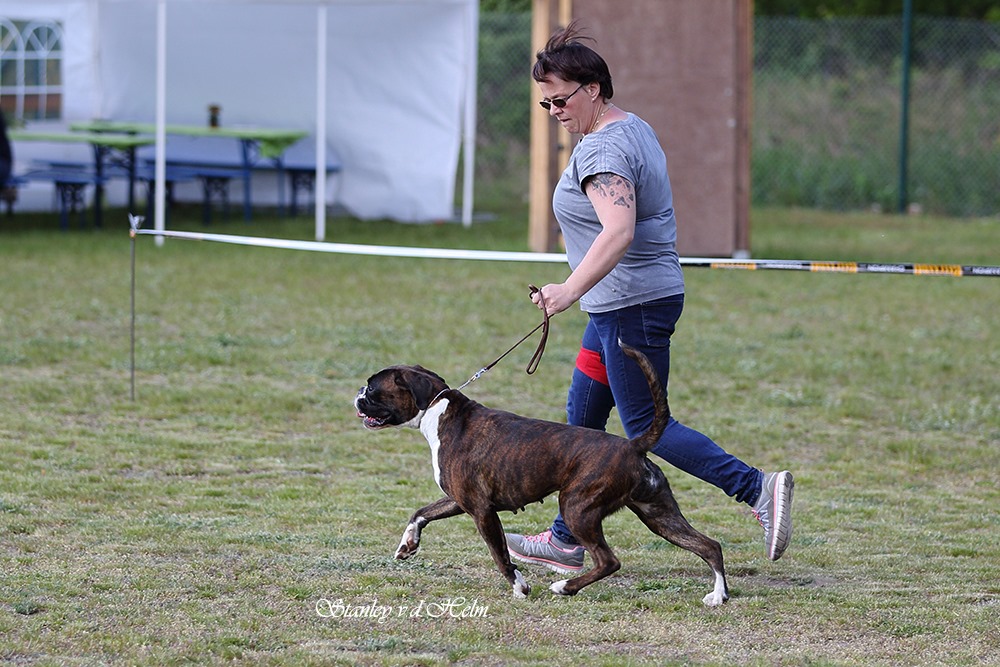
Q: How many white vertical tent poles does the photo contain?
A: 3